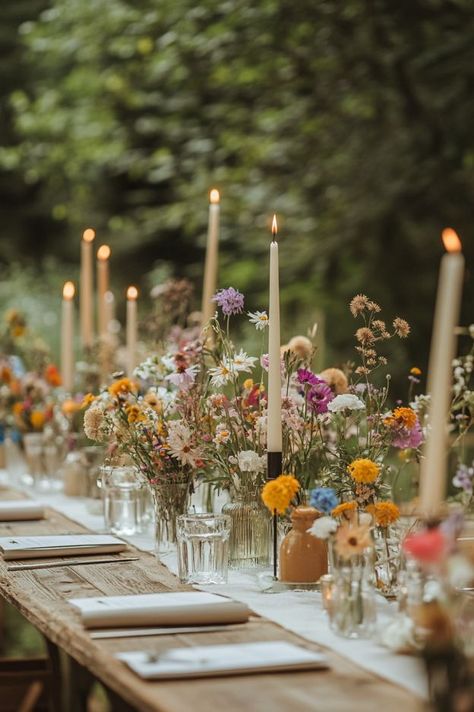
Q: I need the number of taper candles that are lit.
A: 7